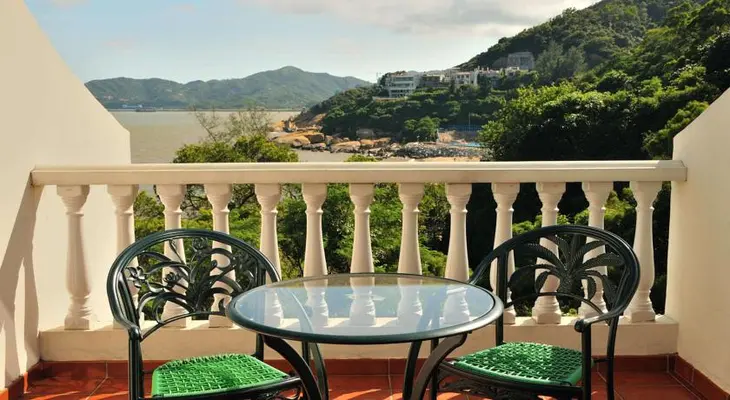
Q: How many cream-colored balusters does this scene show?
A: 13